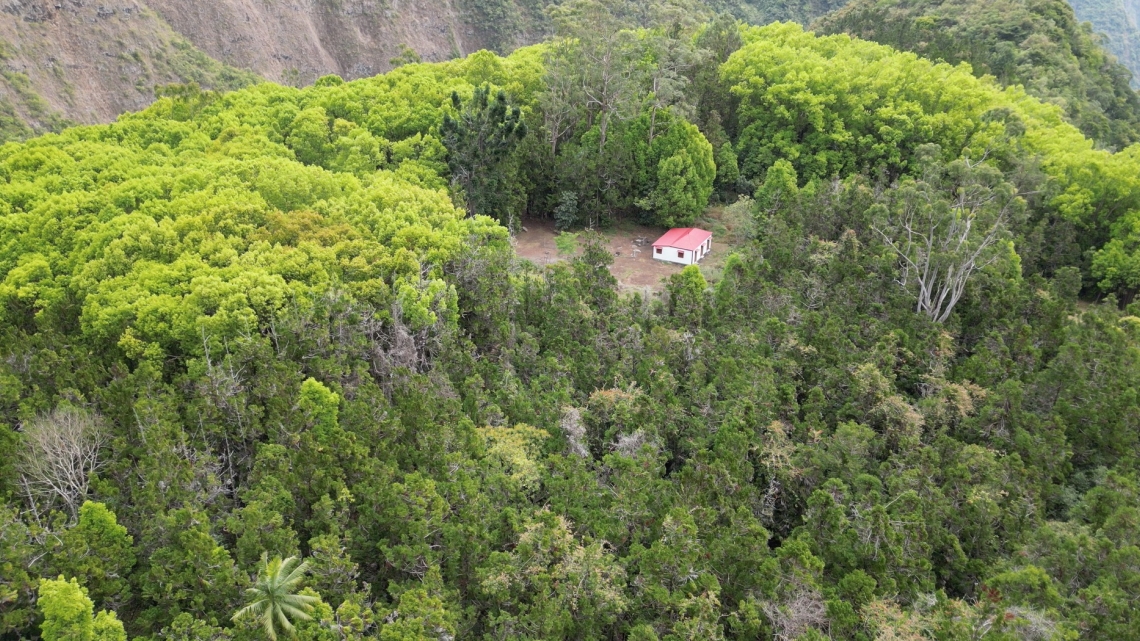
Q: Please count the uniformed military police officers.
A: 0